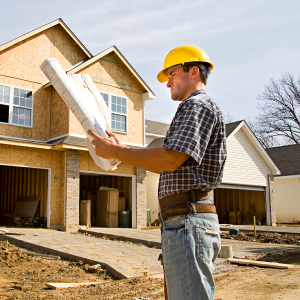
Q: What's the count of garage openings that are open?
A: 3